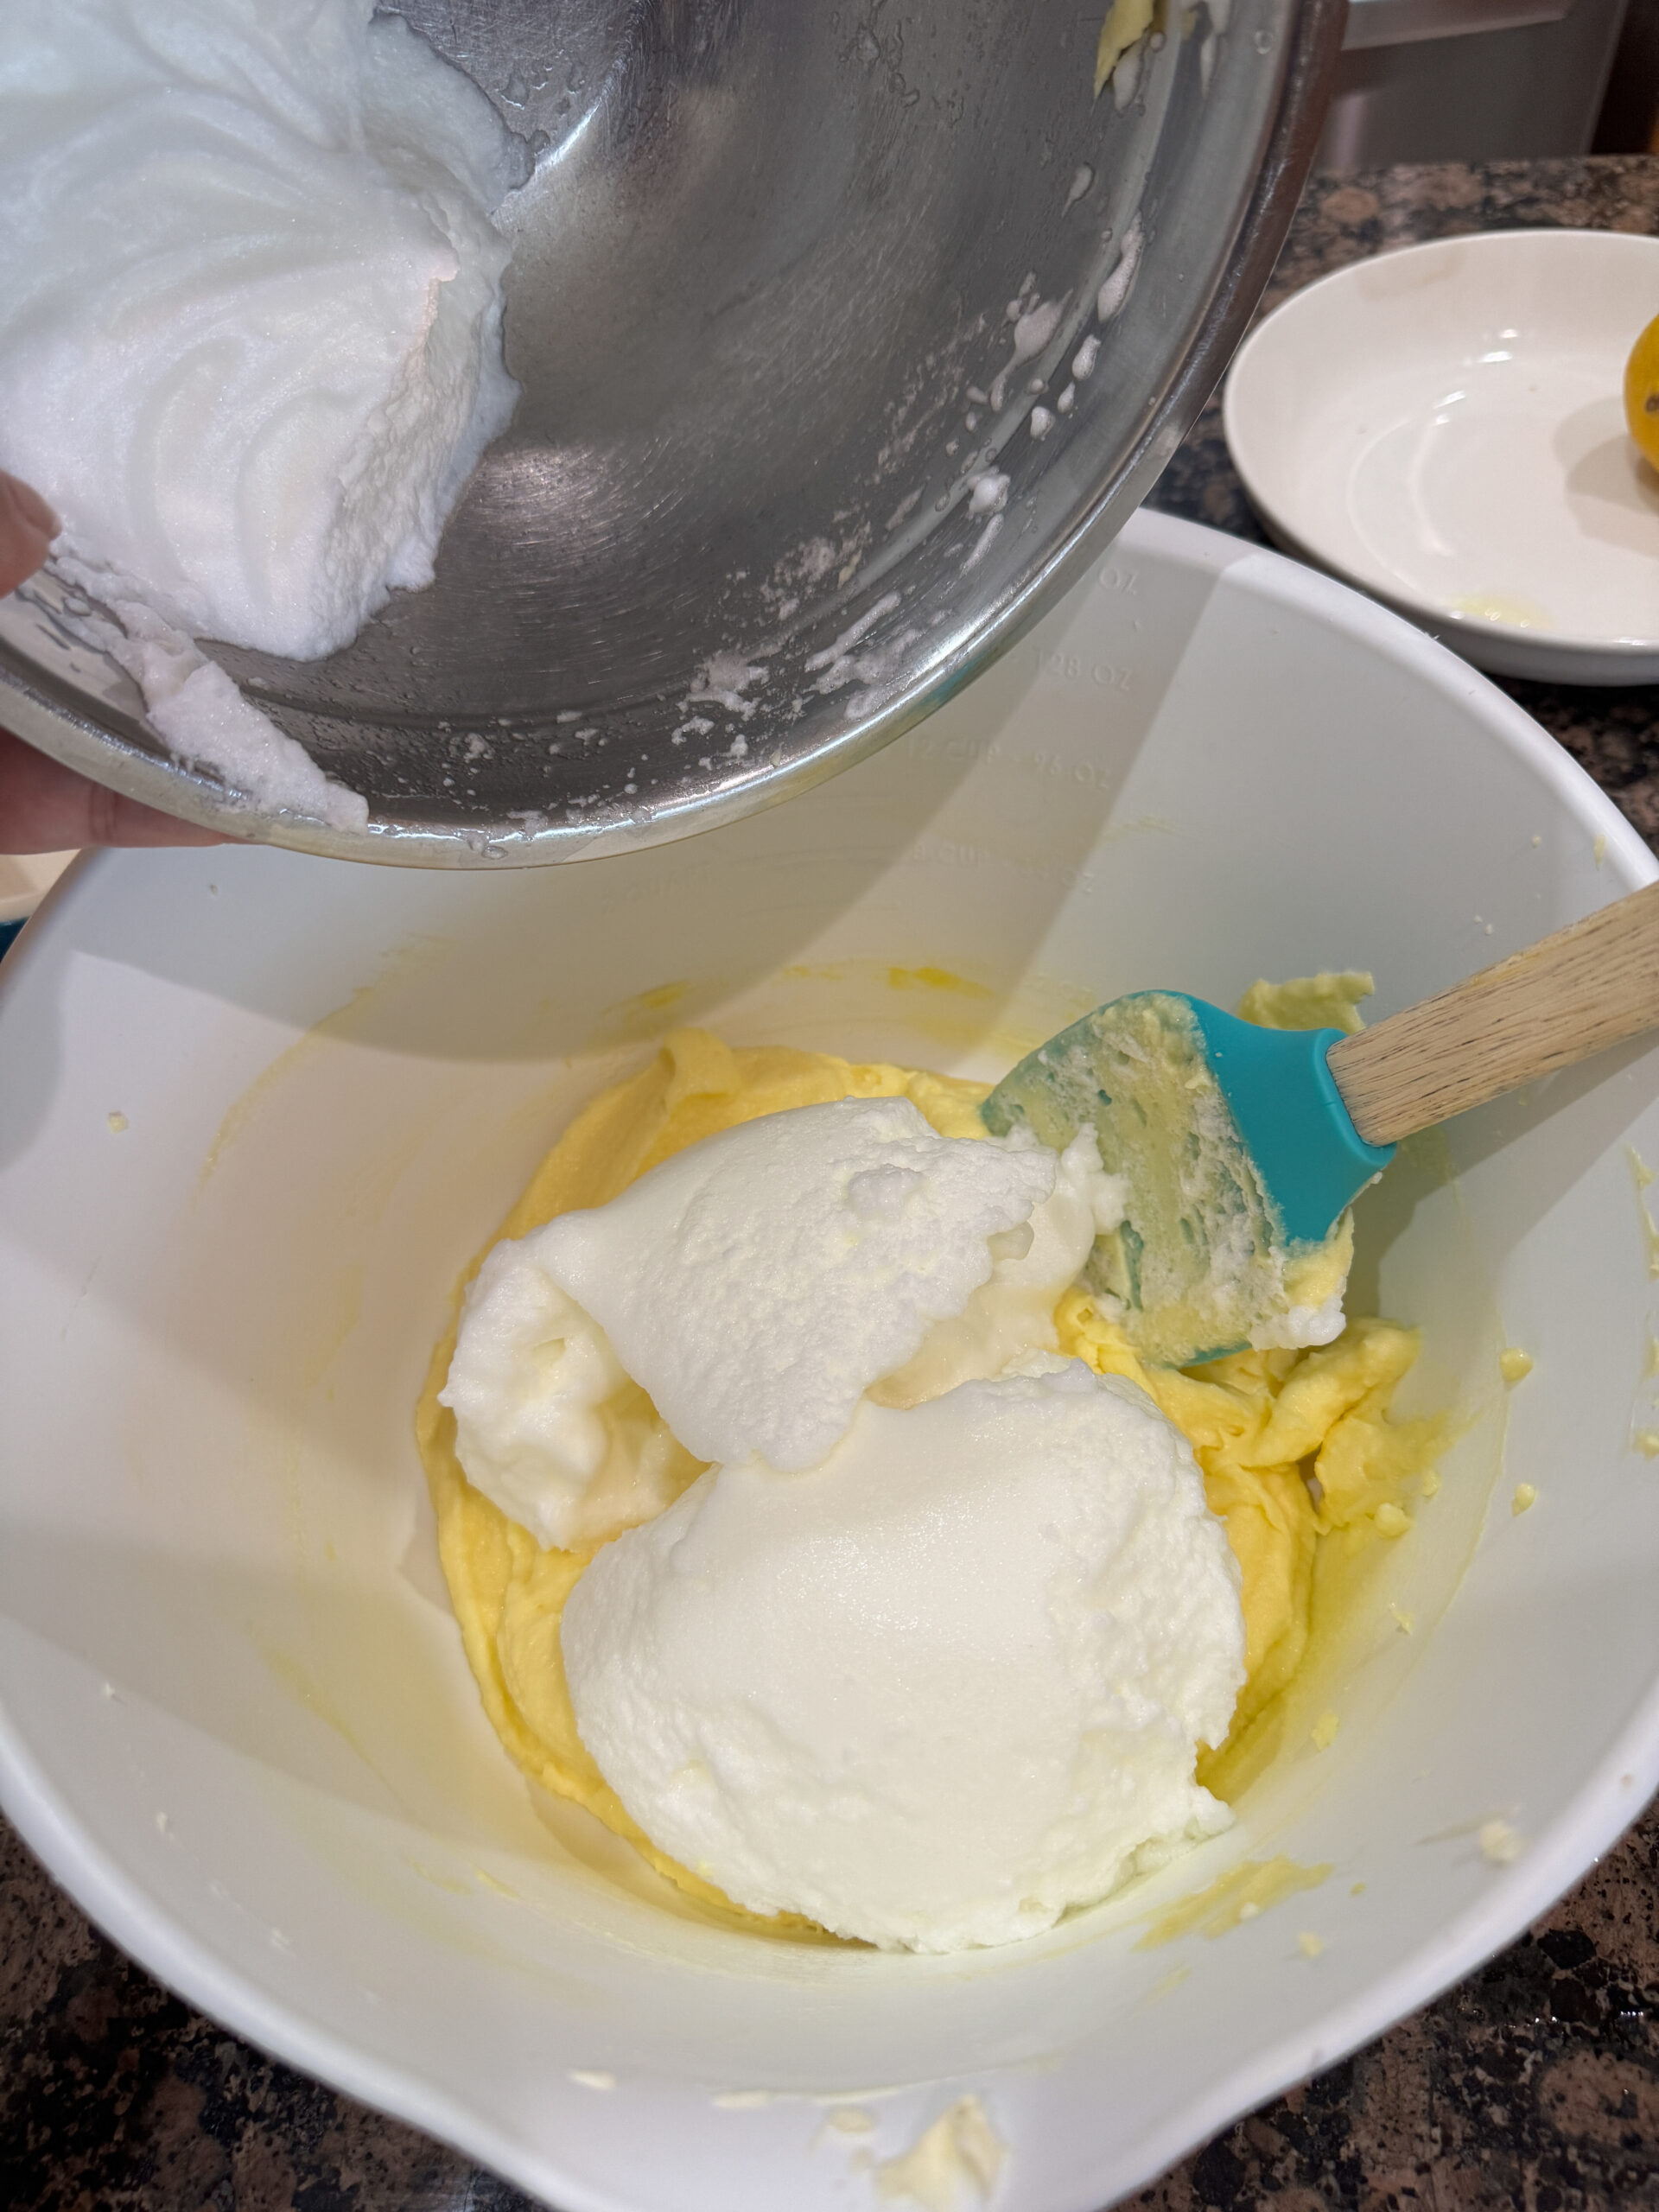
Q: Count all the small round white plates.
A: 1